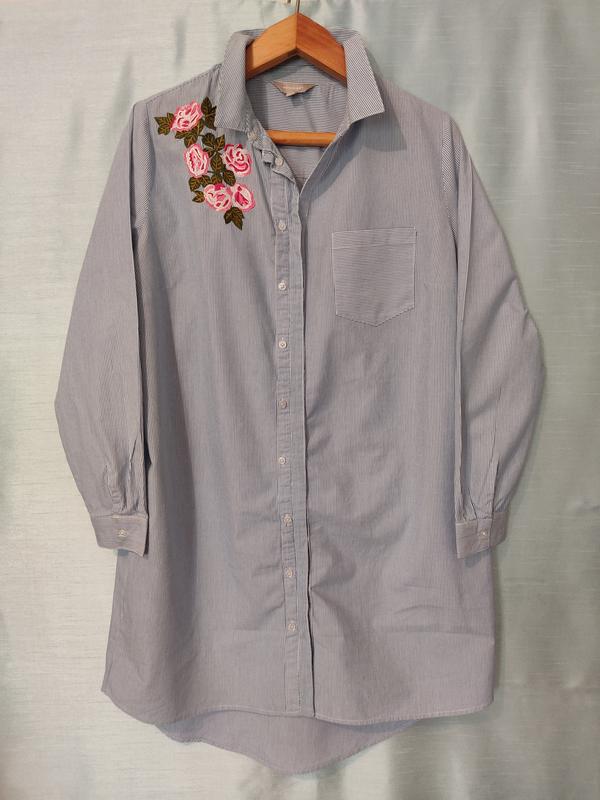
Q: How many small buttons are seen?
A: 12